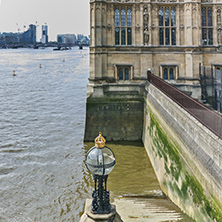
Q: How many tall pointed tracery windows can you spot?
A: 3